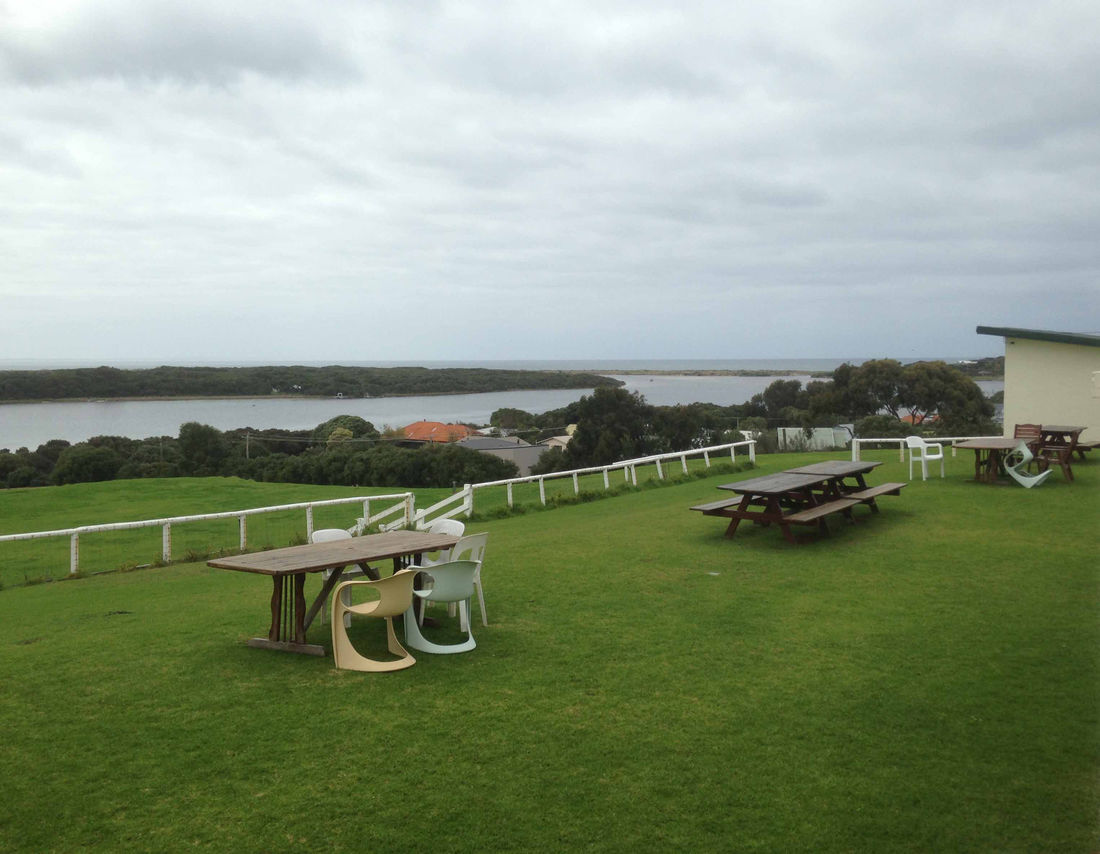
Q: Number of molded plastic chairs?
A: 7